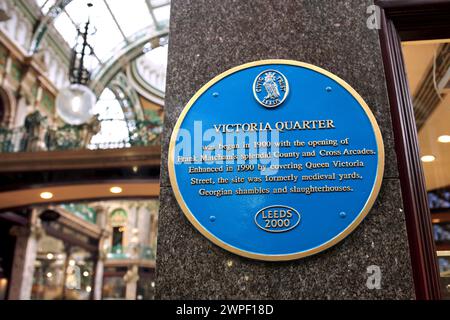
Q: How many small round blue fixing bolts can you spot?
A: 4